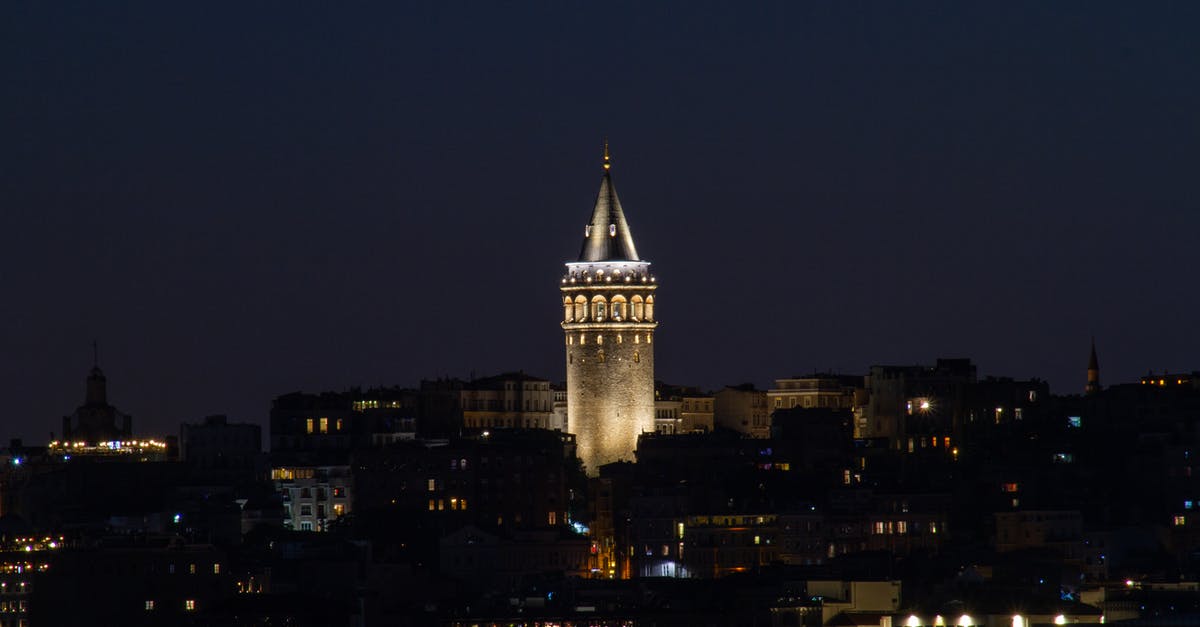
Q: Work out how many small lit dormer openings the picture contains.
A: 2